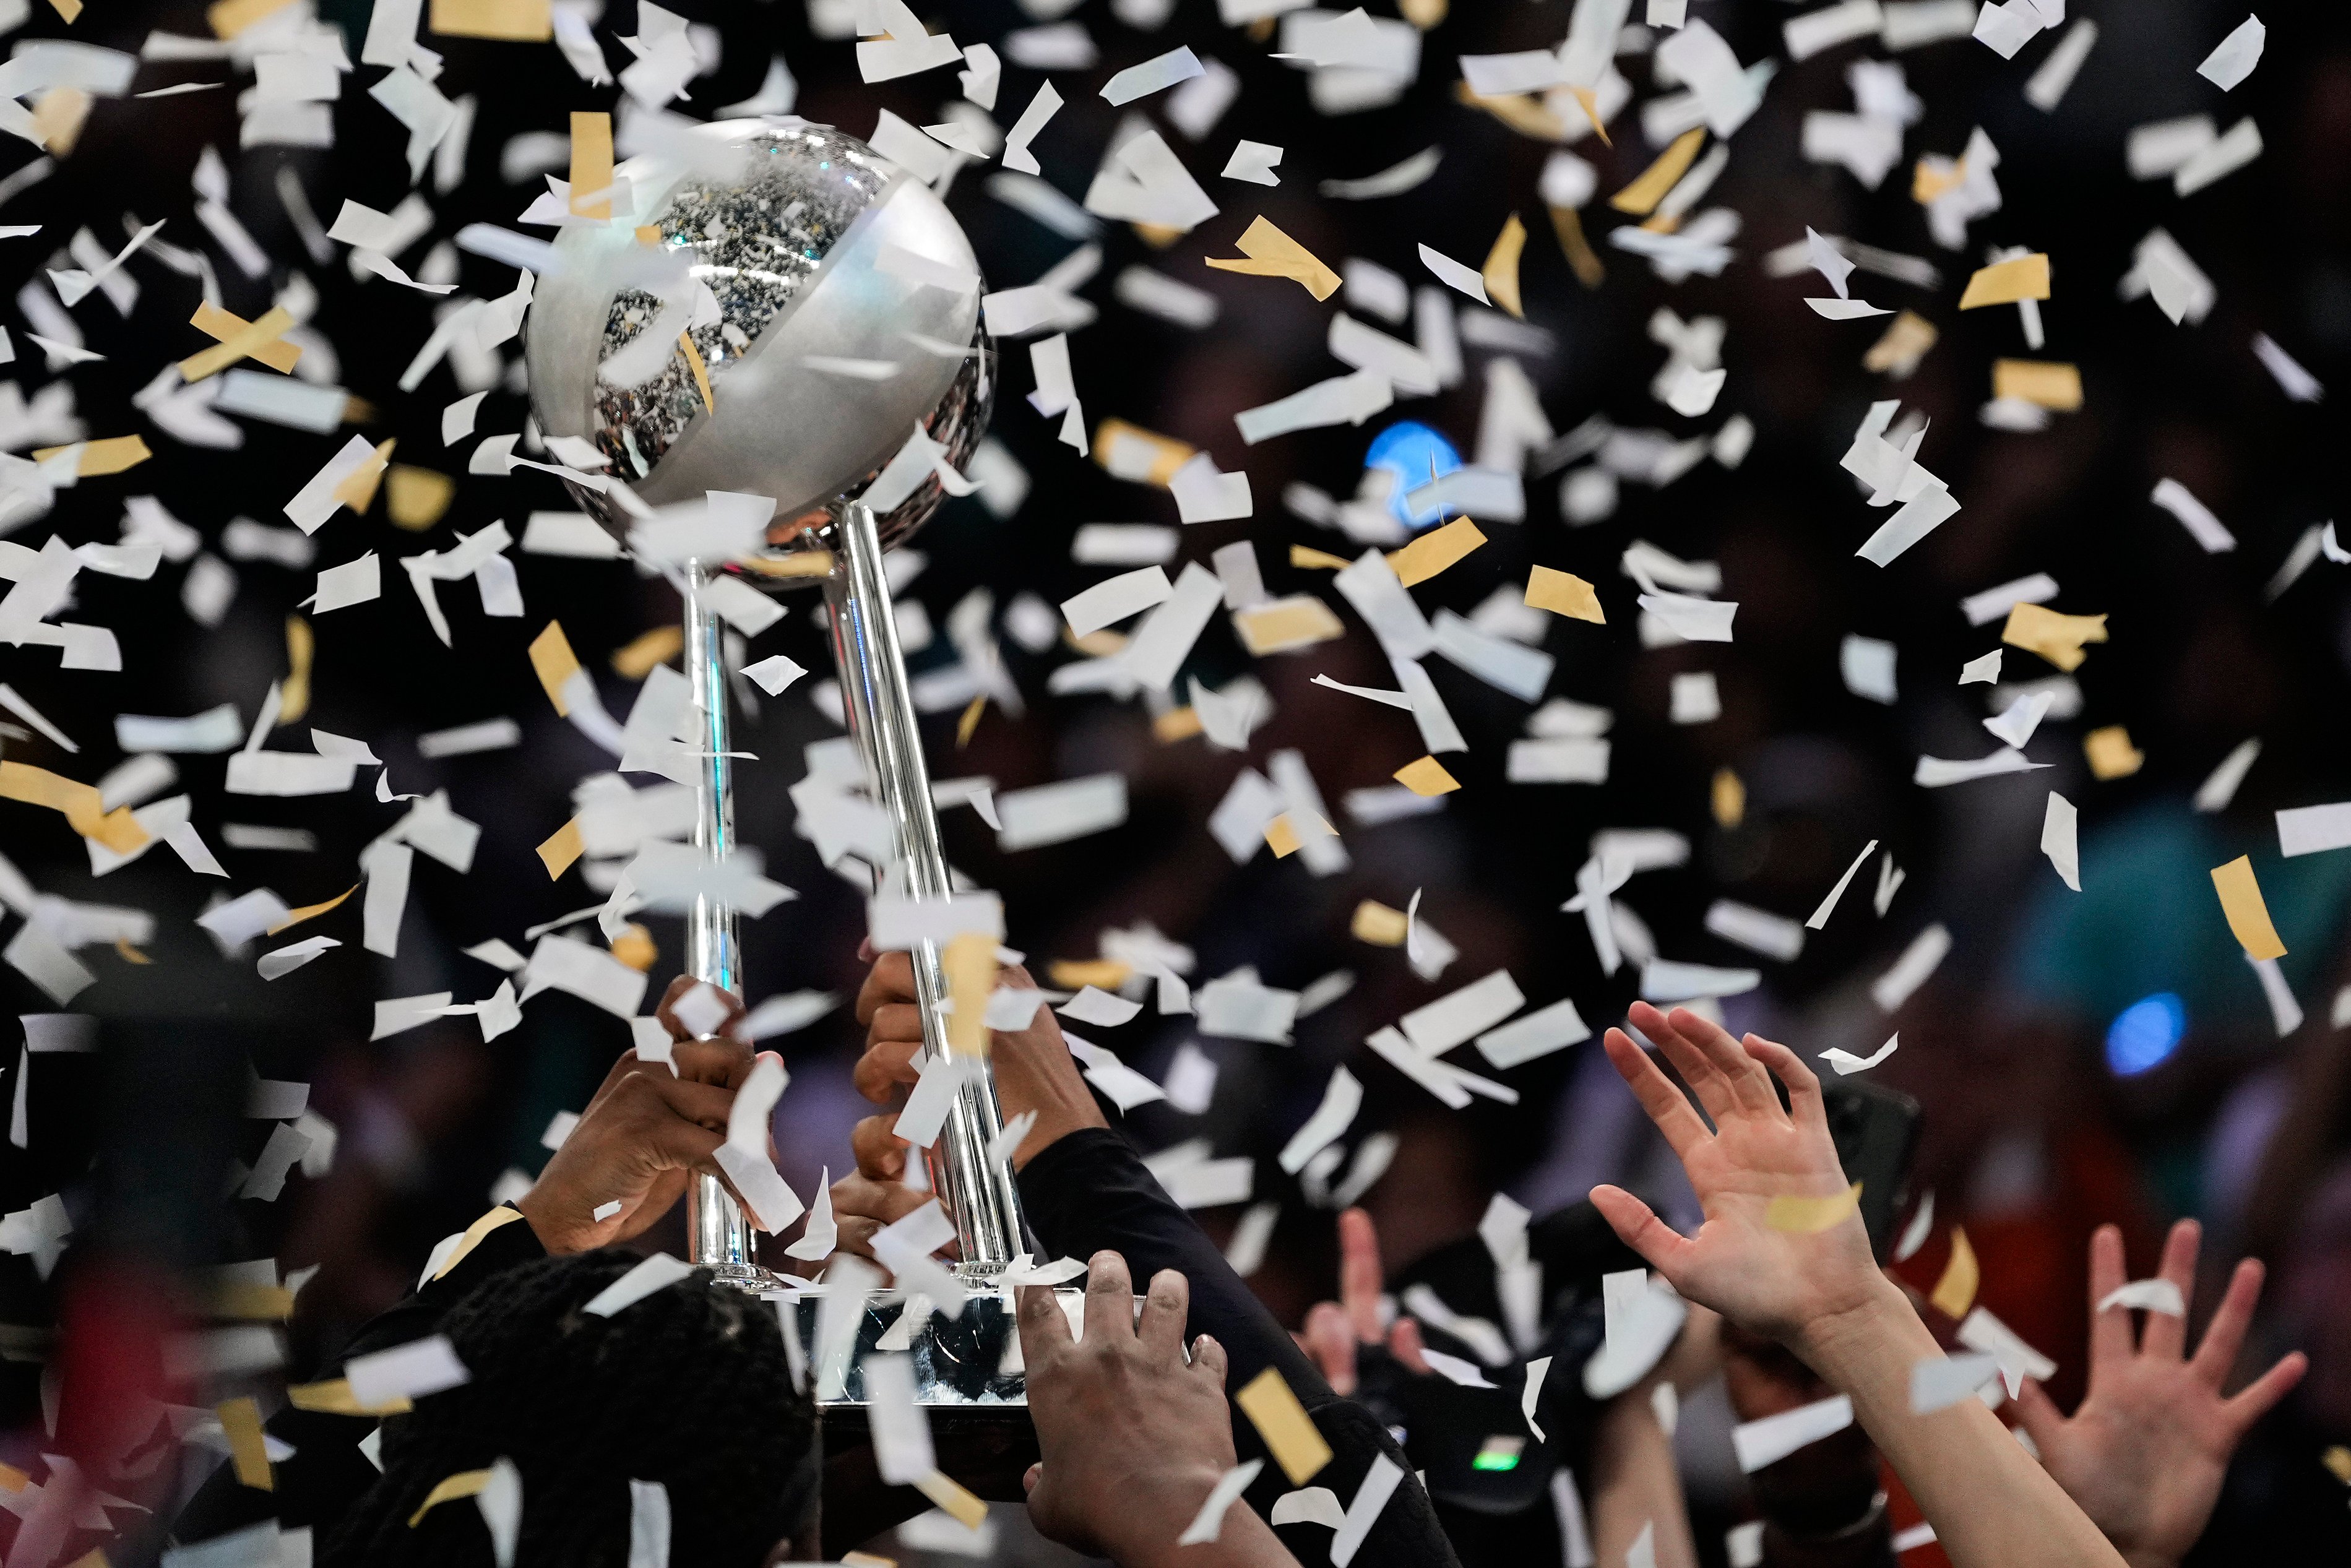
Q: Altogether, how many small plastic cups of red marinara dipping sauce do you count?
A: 0